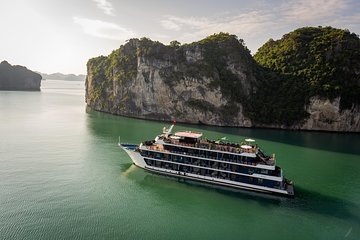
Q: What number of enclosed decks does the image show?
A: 3